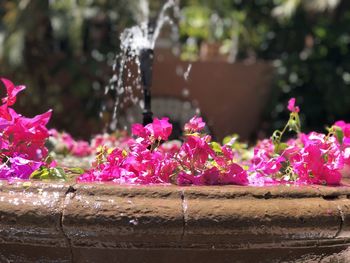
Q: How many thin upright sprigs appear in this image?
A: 1